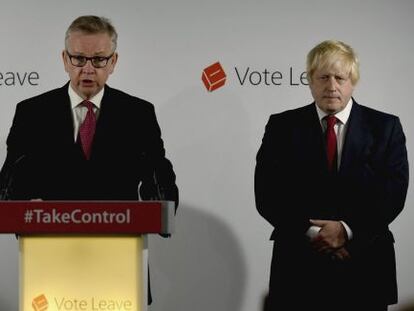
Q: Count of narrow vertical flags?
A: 0